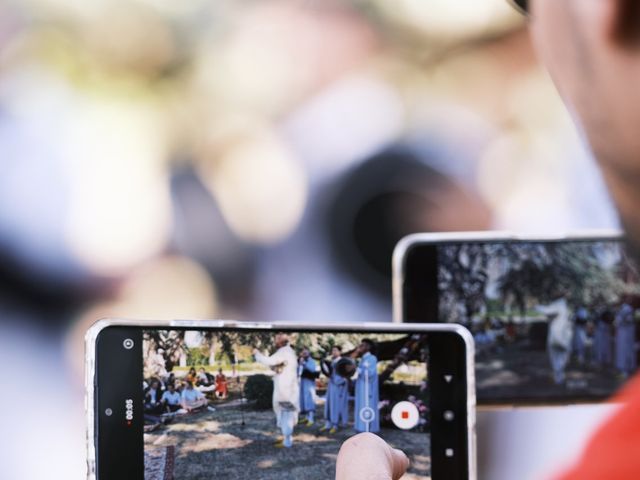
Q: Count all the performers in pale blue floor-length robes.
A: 3